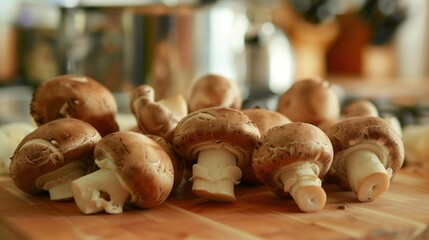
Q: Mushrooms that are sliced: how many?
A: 0